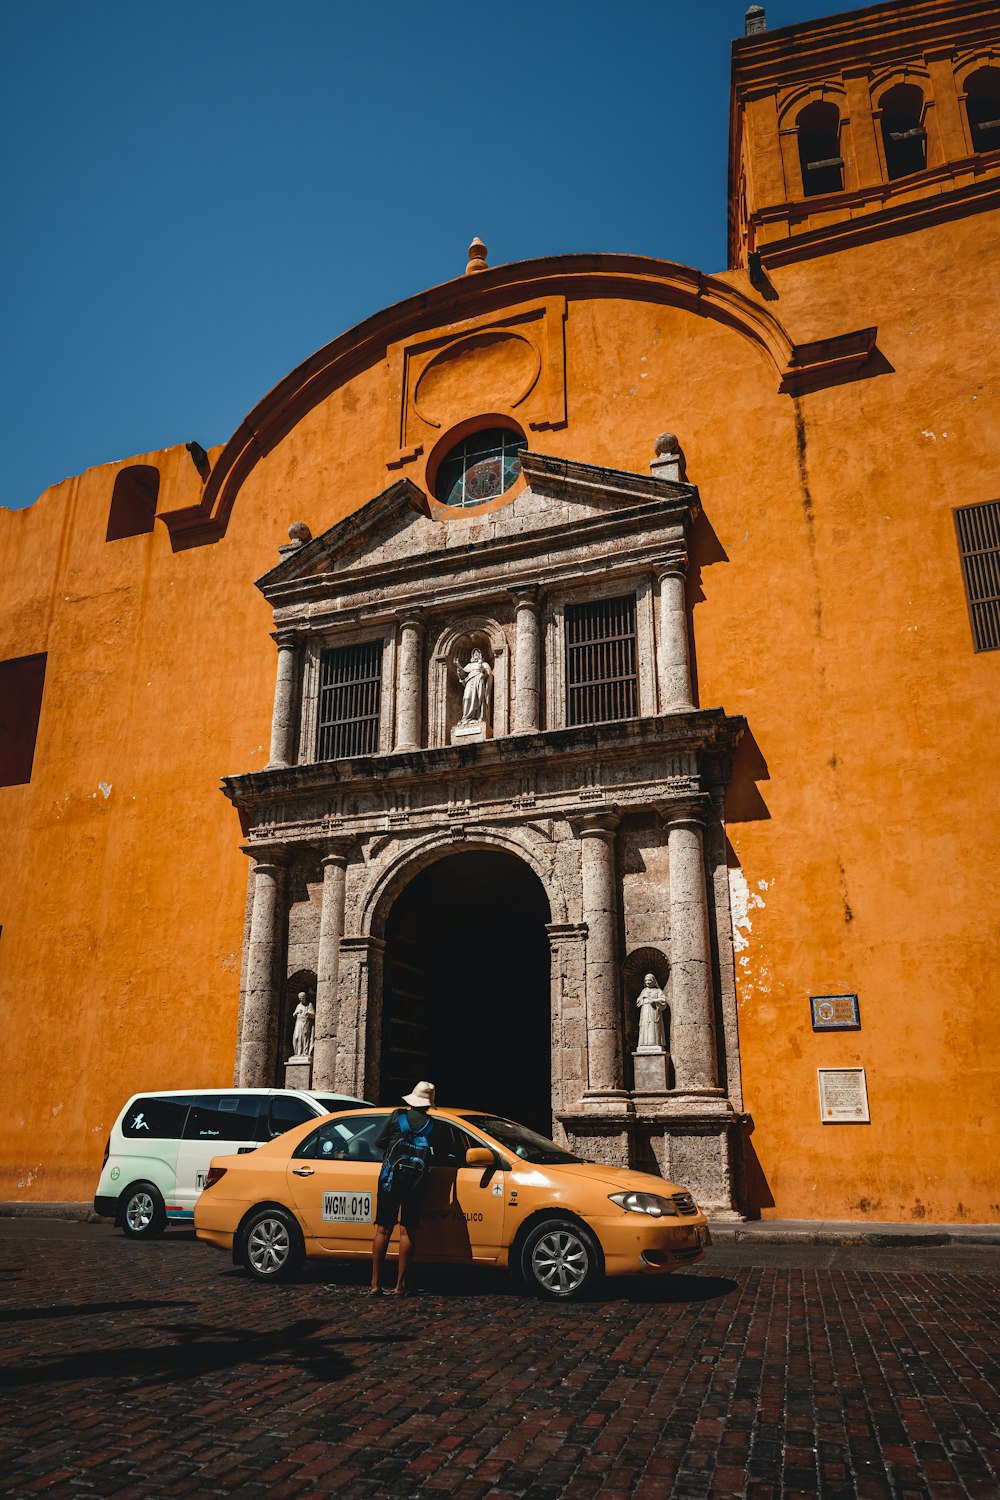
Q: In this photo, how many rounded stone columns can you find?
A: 8